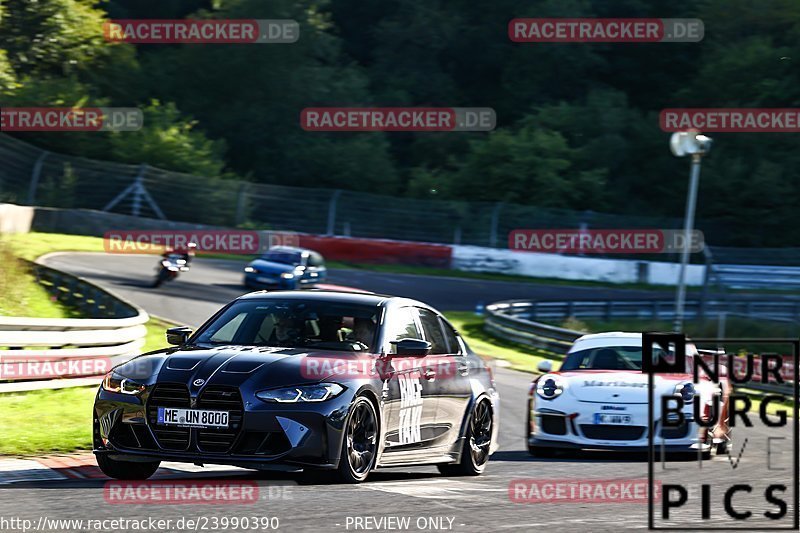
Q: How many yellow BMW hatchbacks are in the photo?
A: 0